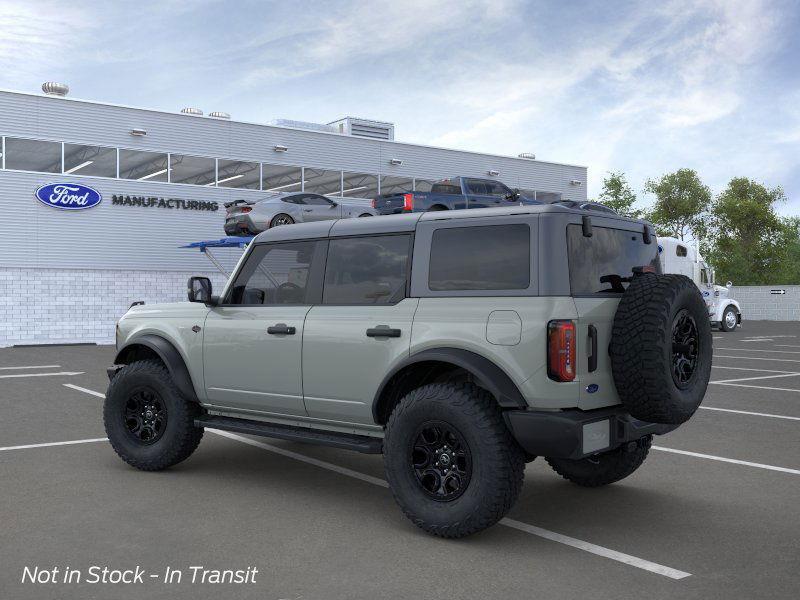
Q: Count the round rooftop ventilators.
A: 4